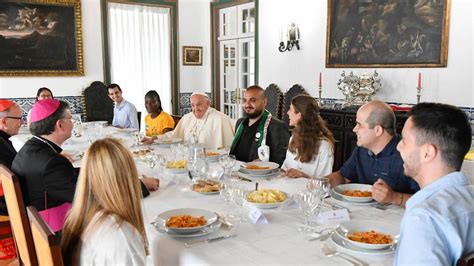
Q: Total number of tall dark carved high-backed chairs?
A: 3